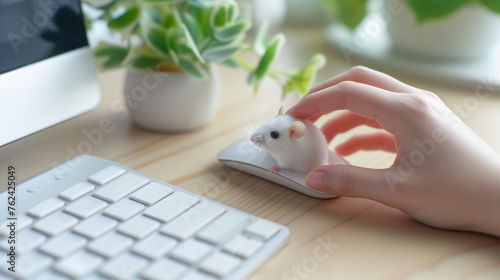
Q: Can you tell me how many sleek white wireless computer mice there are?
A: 1